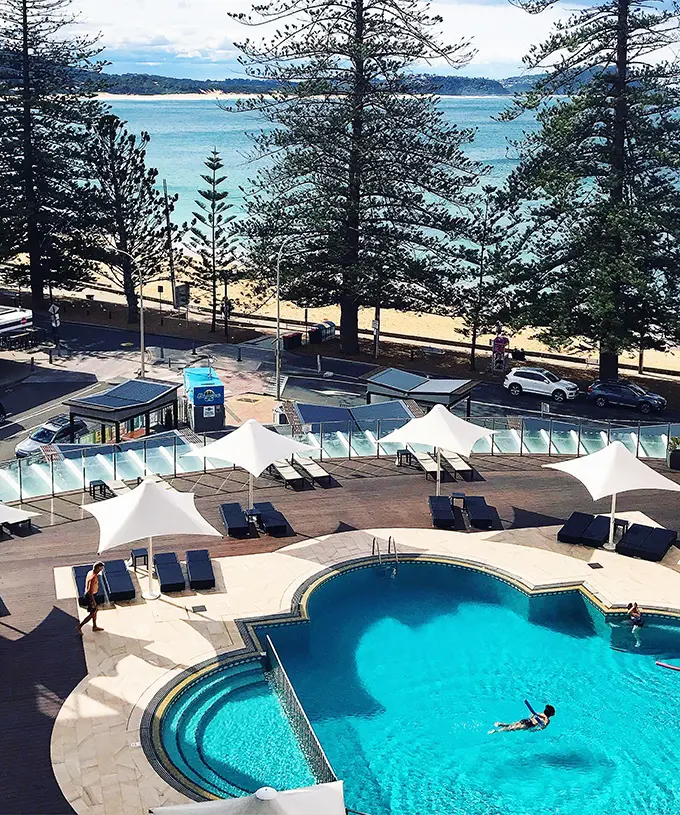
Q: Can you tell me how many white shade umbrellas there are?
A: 6